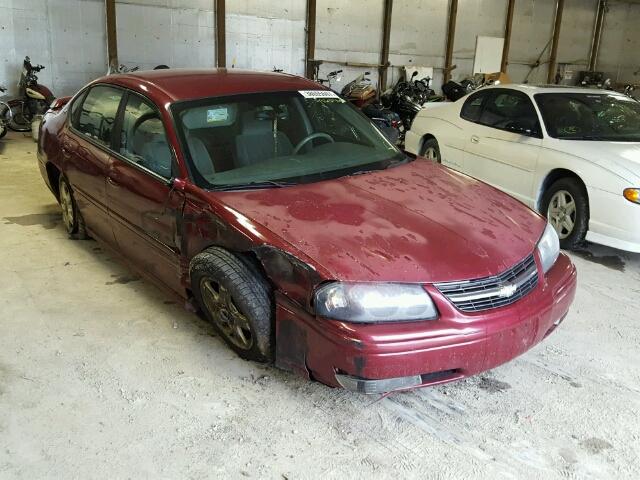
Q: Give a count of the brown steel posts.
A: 8